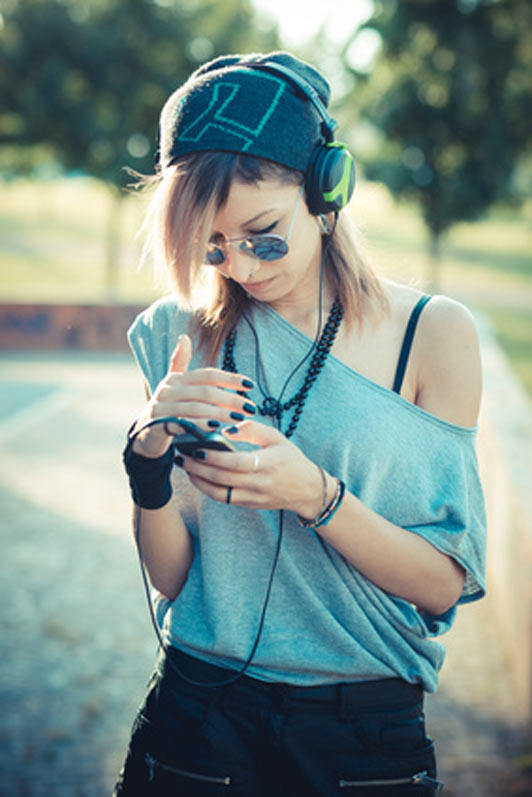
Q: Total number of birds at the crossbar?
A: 0